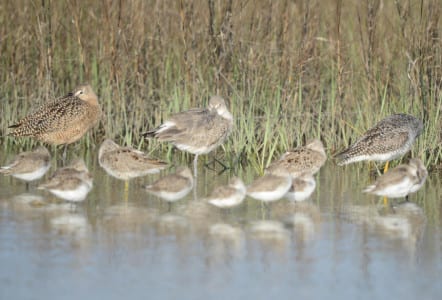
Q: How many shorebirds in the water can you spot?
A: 12